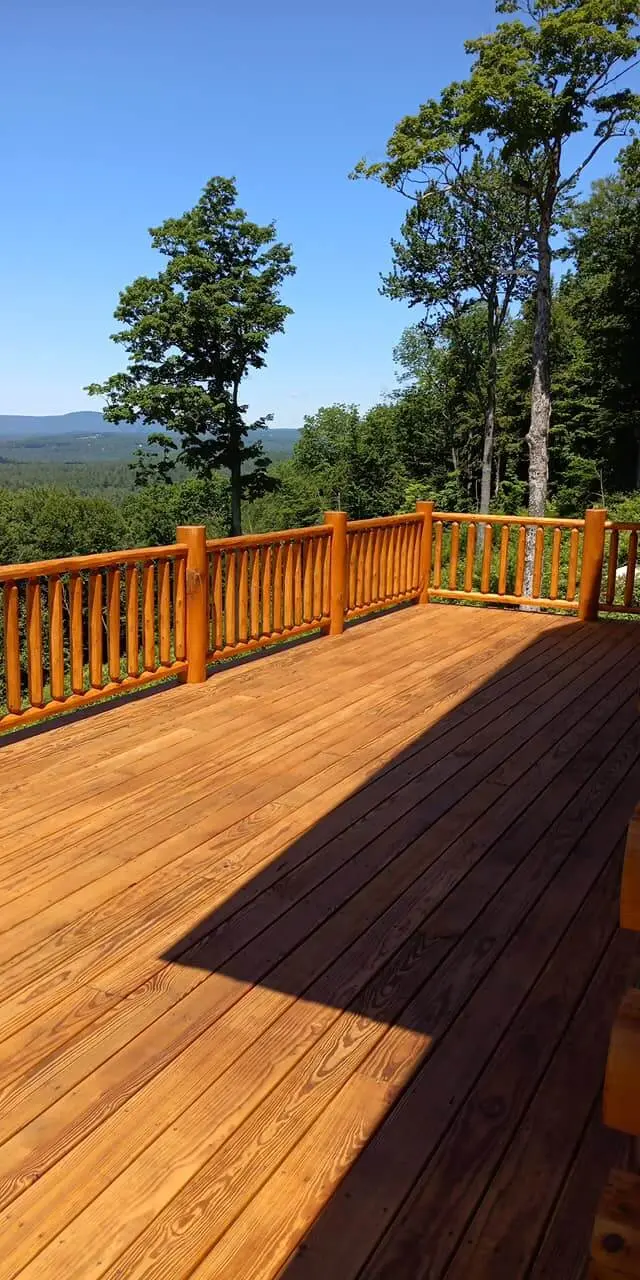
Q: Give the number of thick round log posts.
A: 4